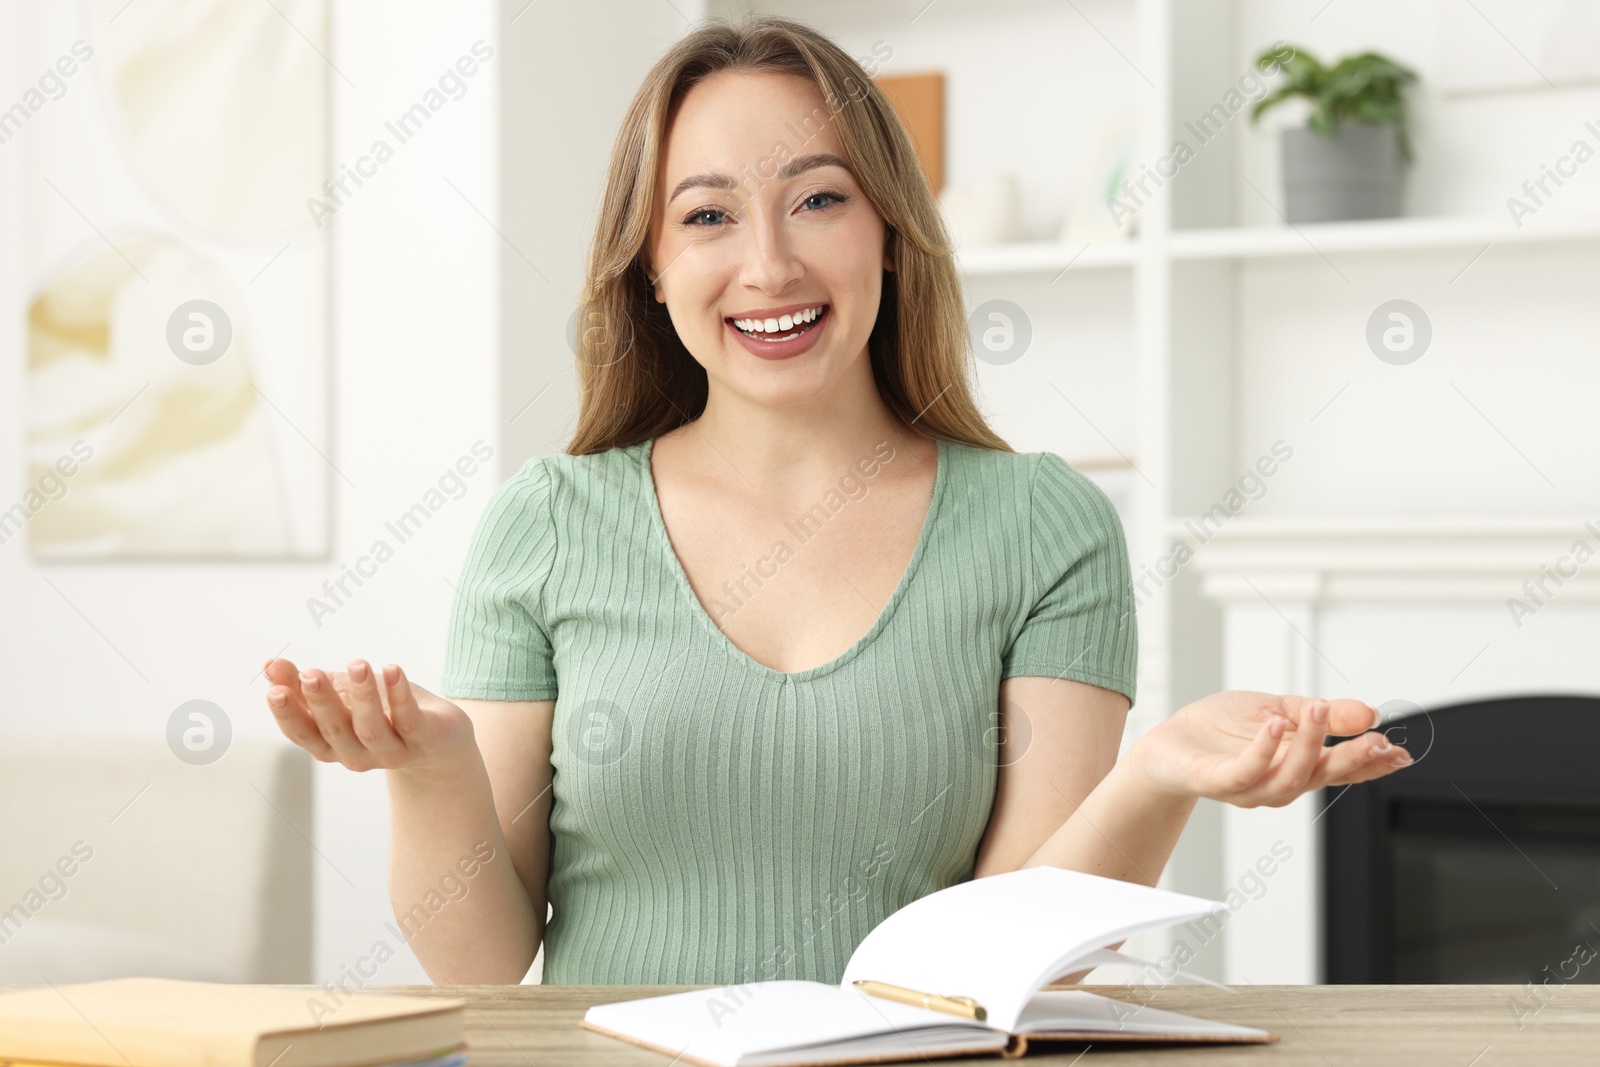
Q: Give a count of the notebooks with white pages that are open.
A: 1